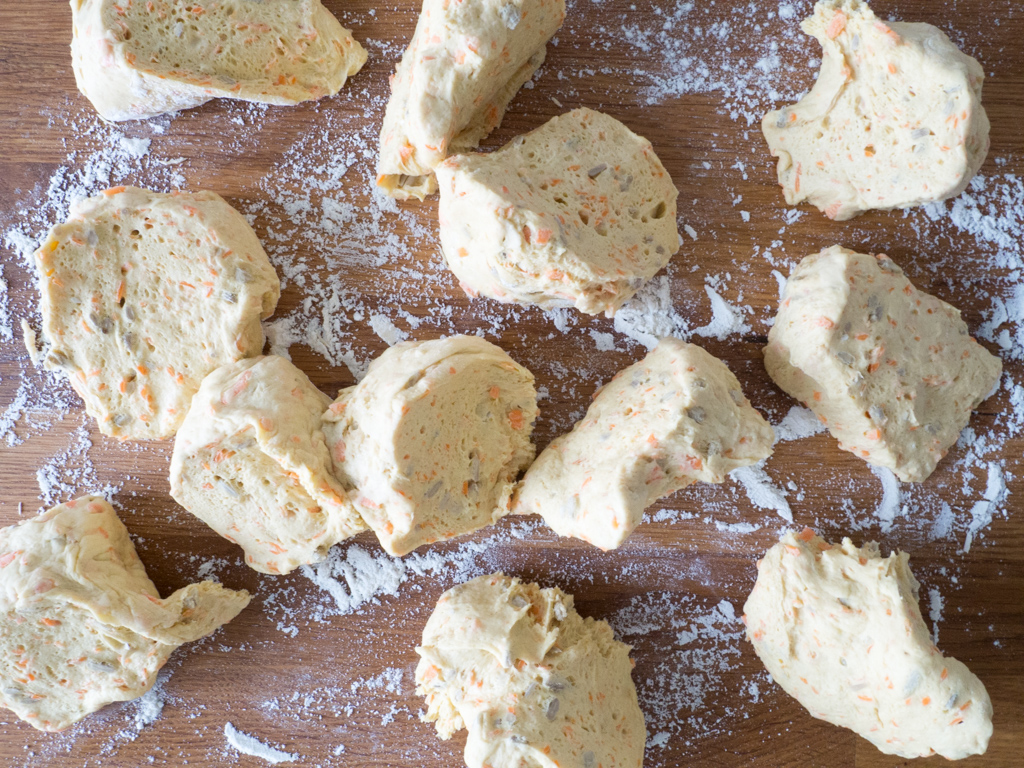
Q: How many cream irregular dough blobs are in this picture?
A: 12